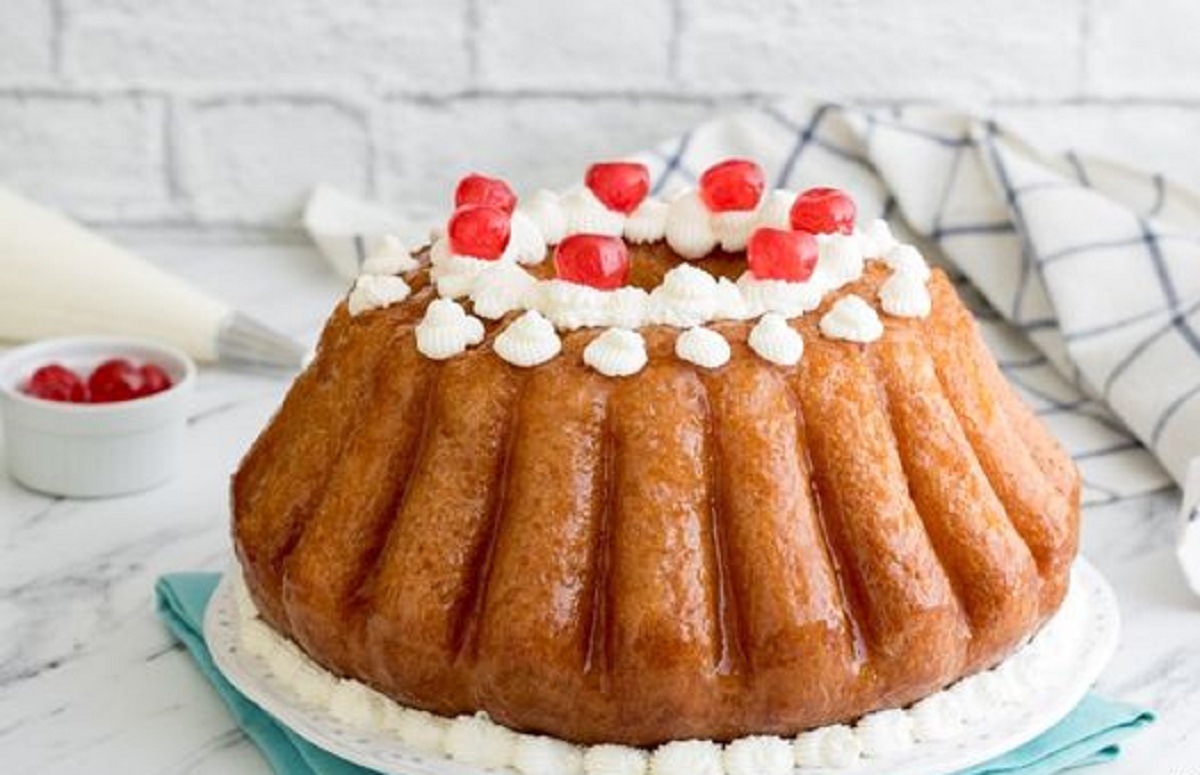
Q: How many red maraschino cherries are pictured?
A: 10